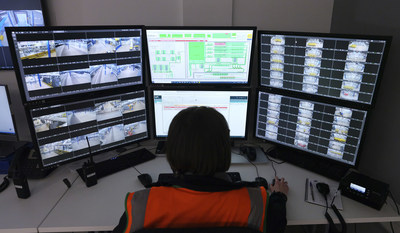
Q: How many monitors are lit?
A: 8